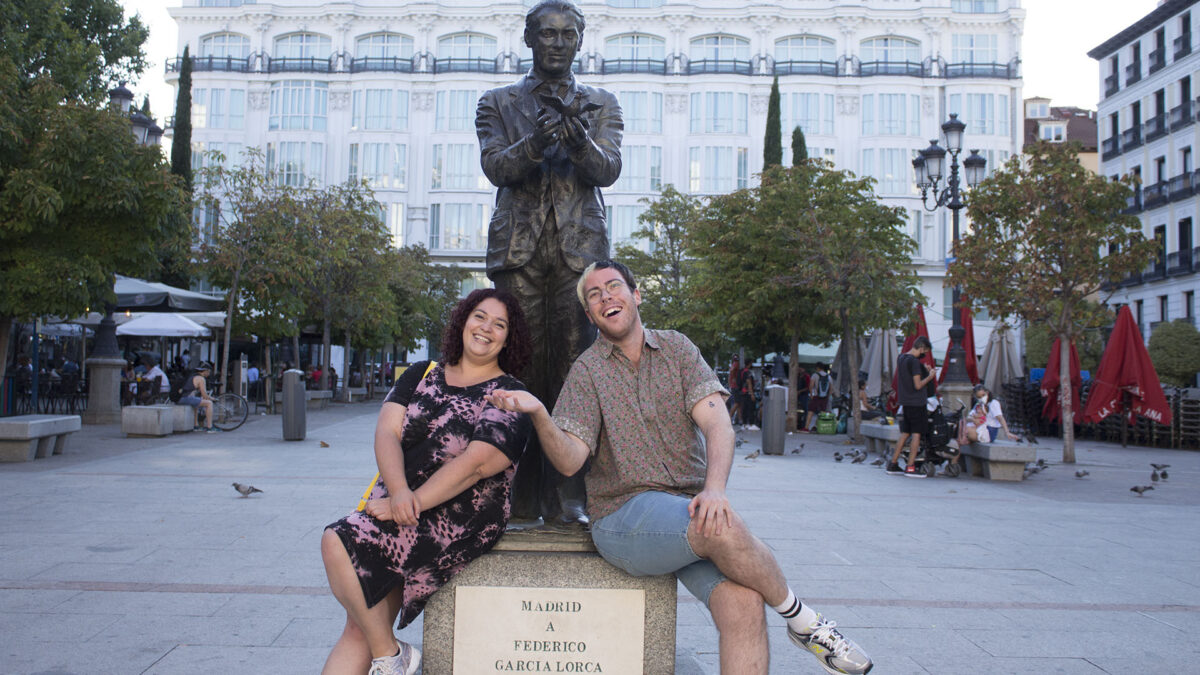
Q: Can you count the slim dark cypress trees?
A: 3